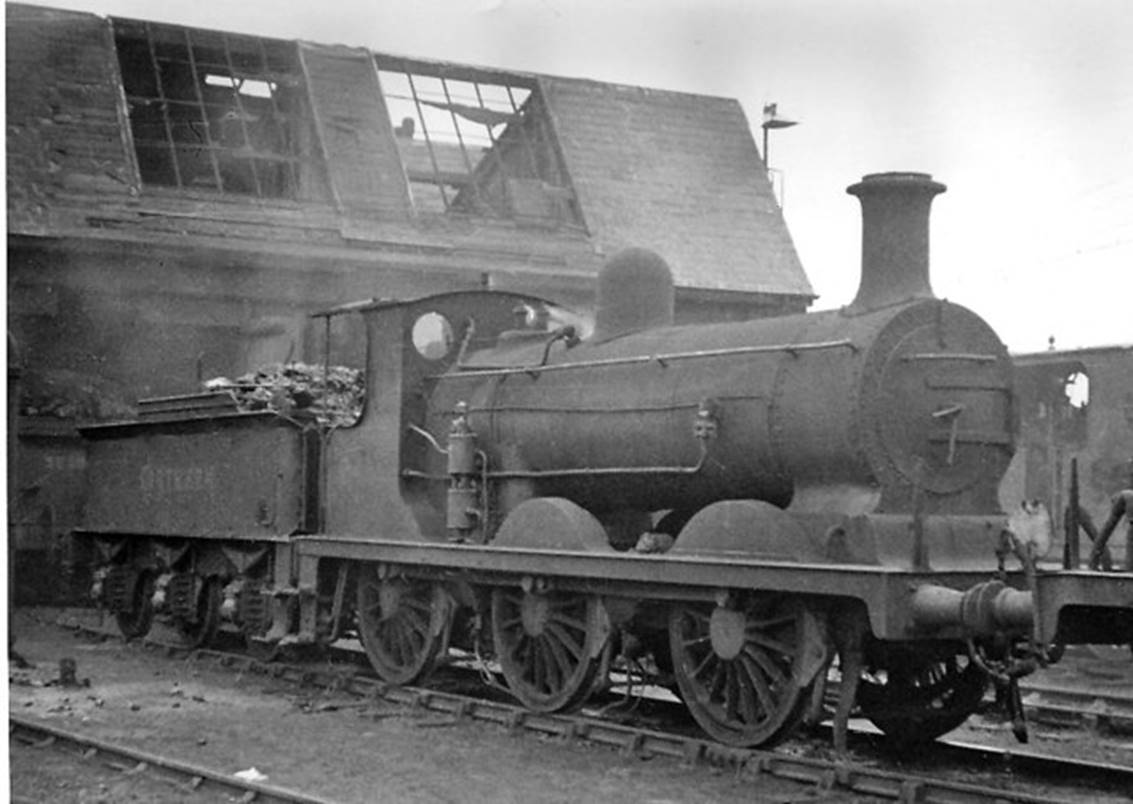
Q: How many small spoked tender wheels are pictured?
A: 3